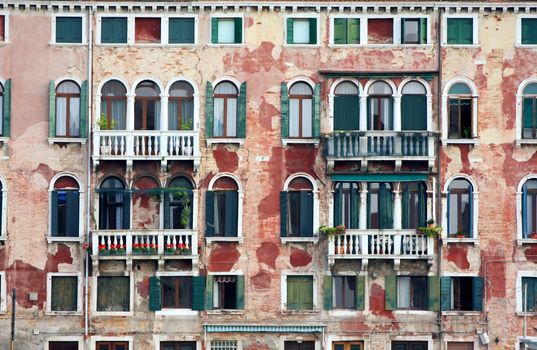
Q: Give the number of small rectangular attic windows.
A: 12